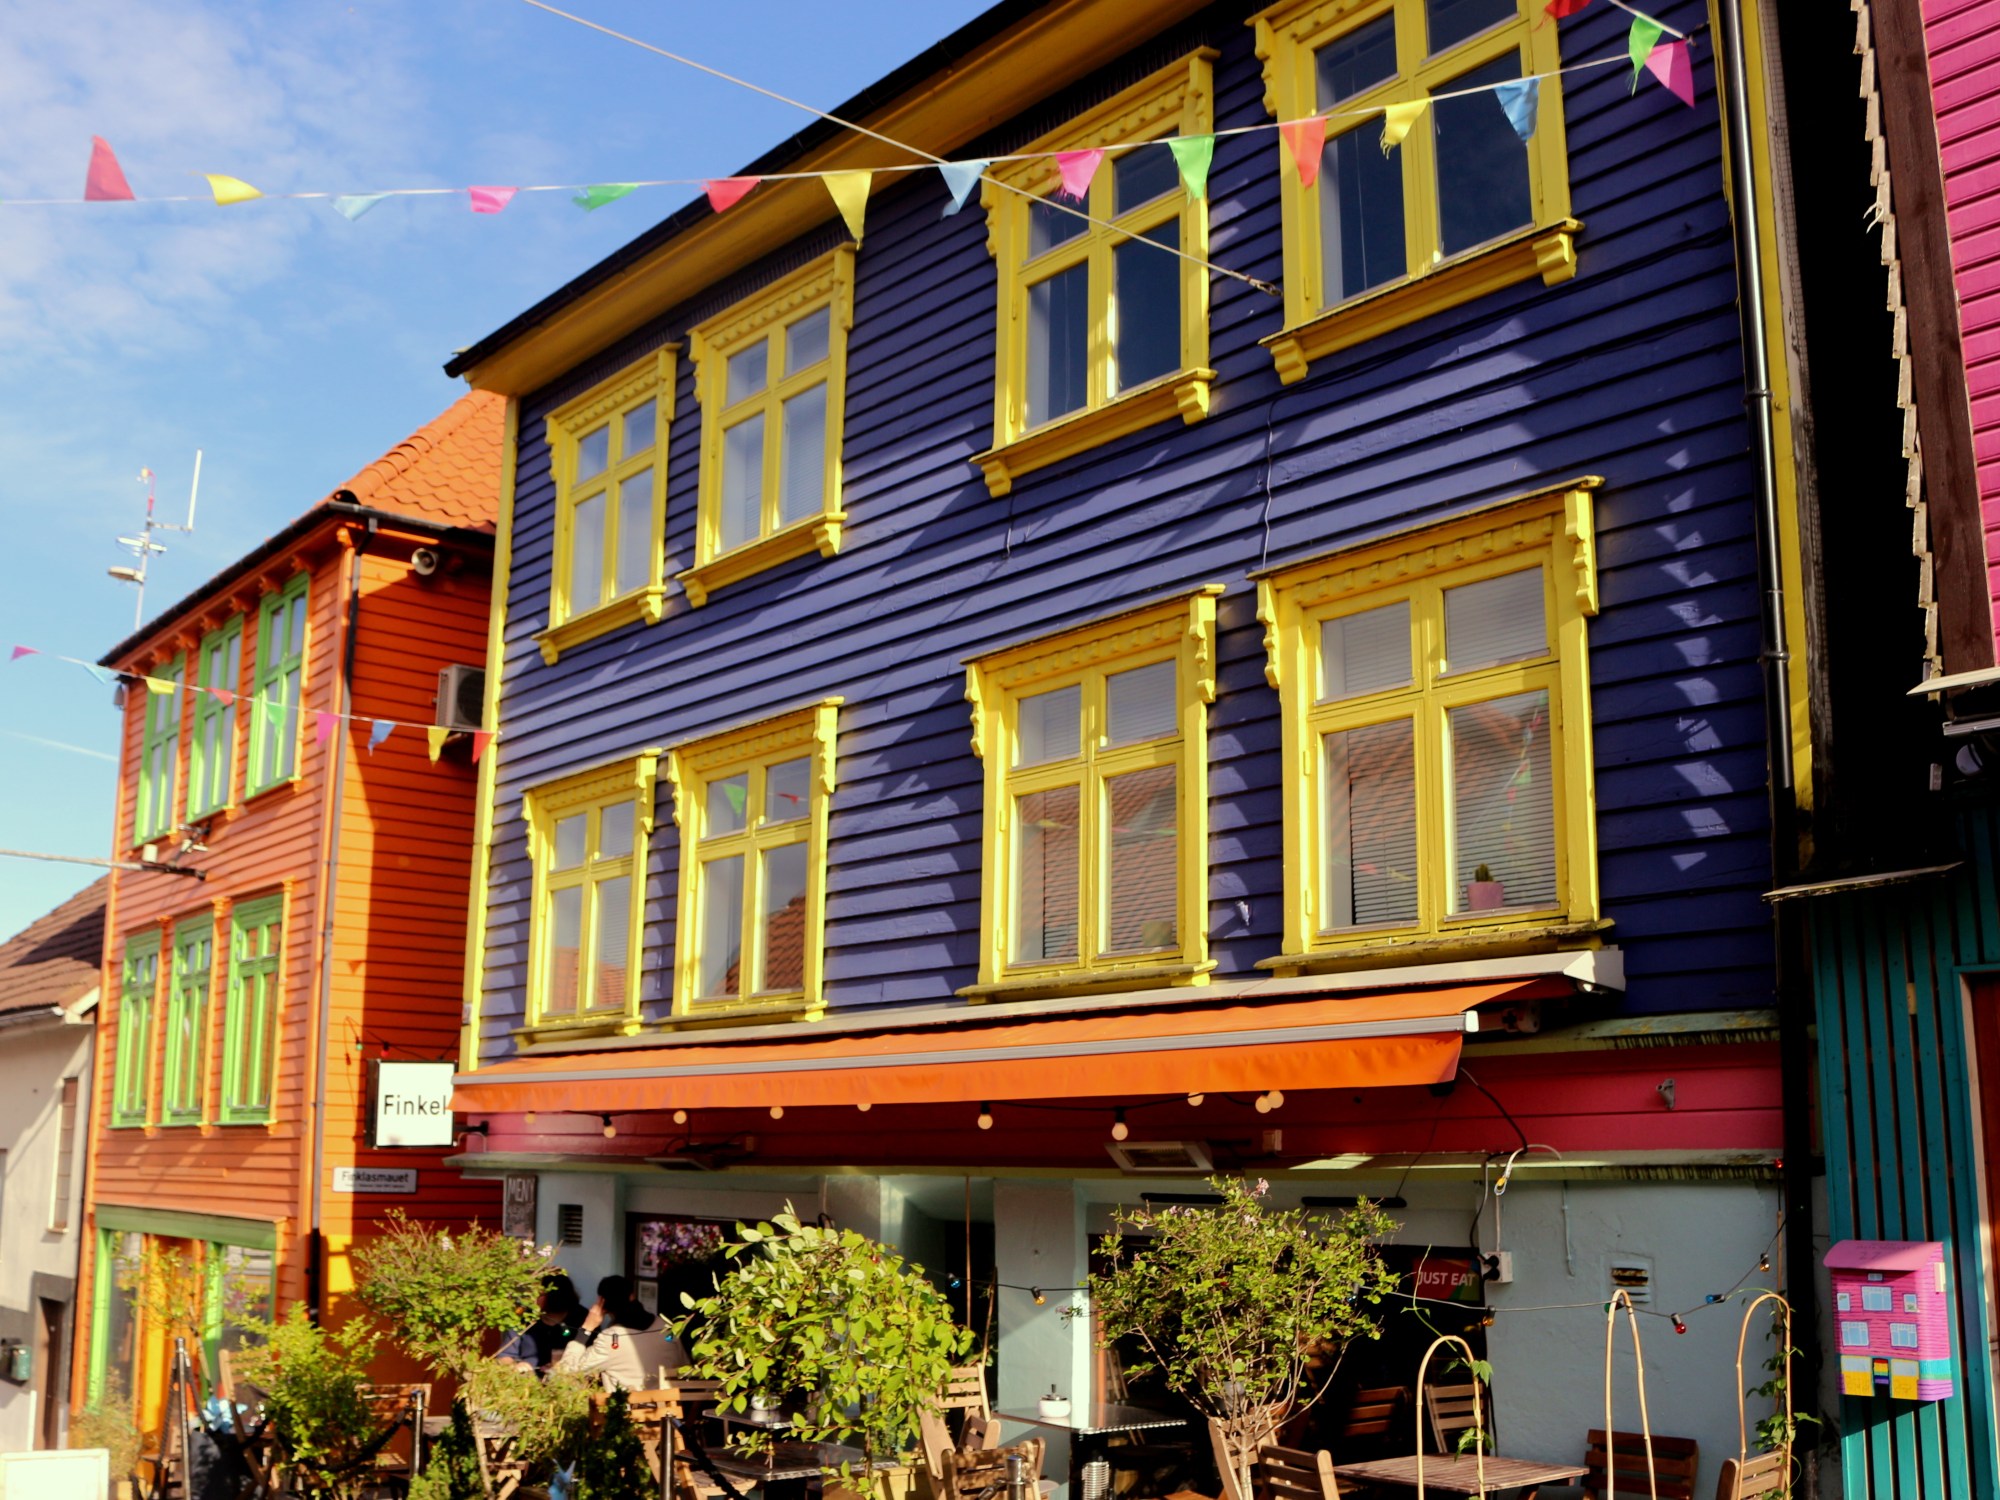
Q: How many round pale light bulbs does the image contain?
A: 10